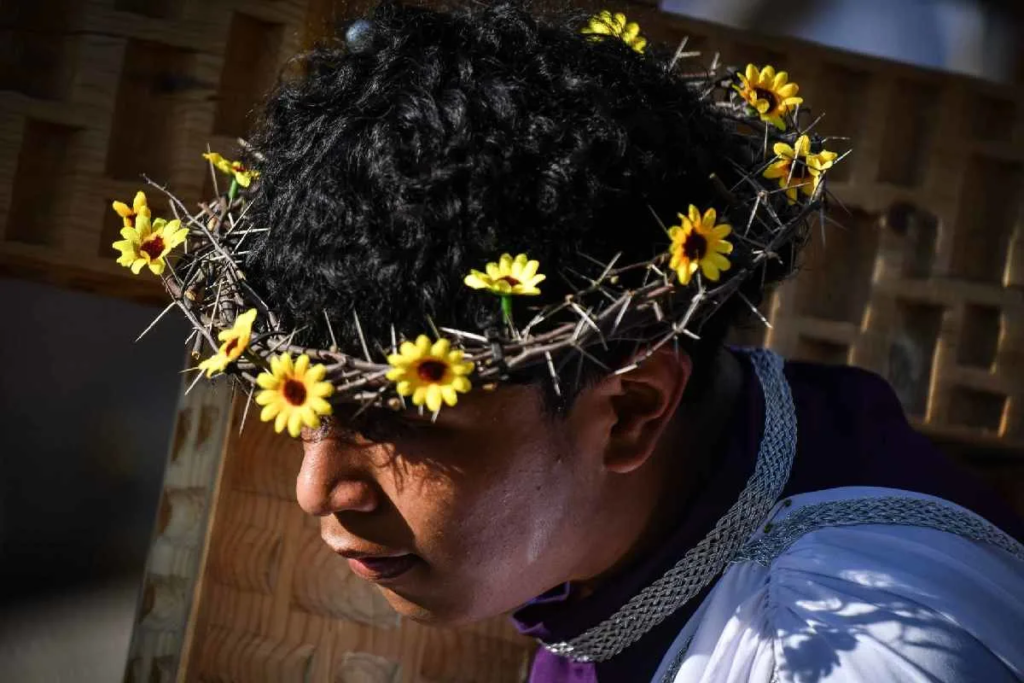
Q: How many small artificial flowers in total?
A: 11